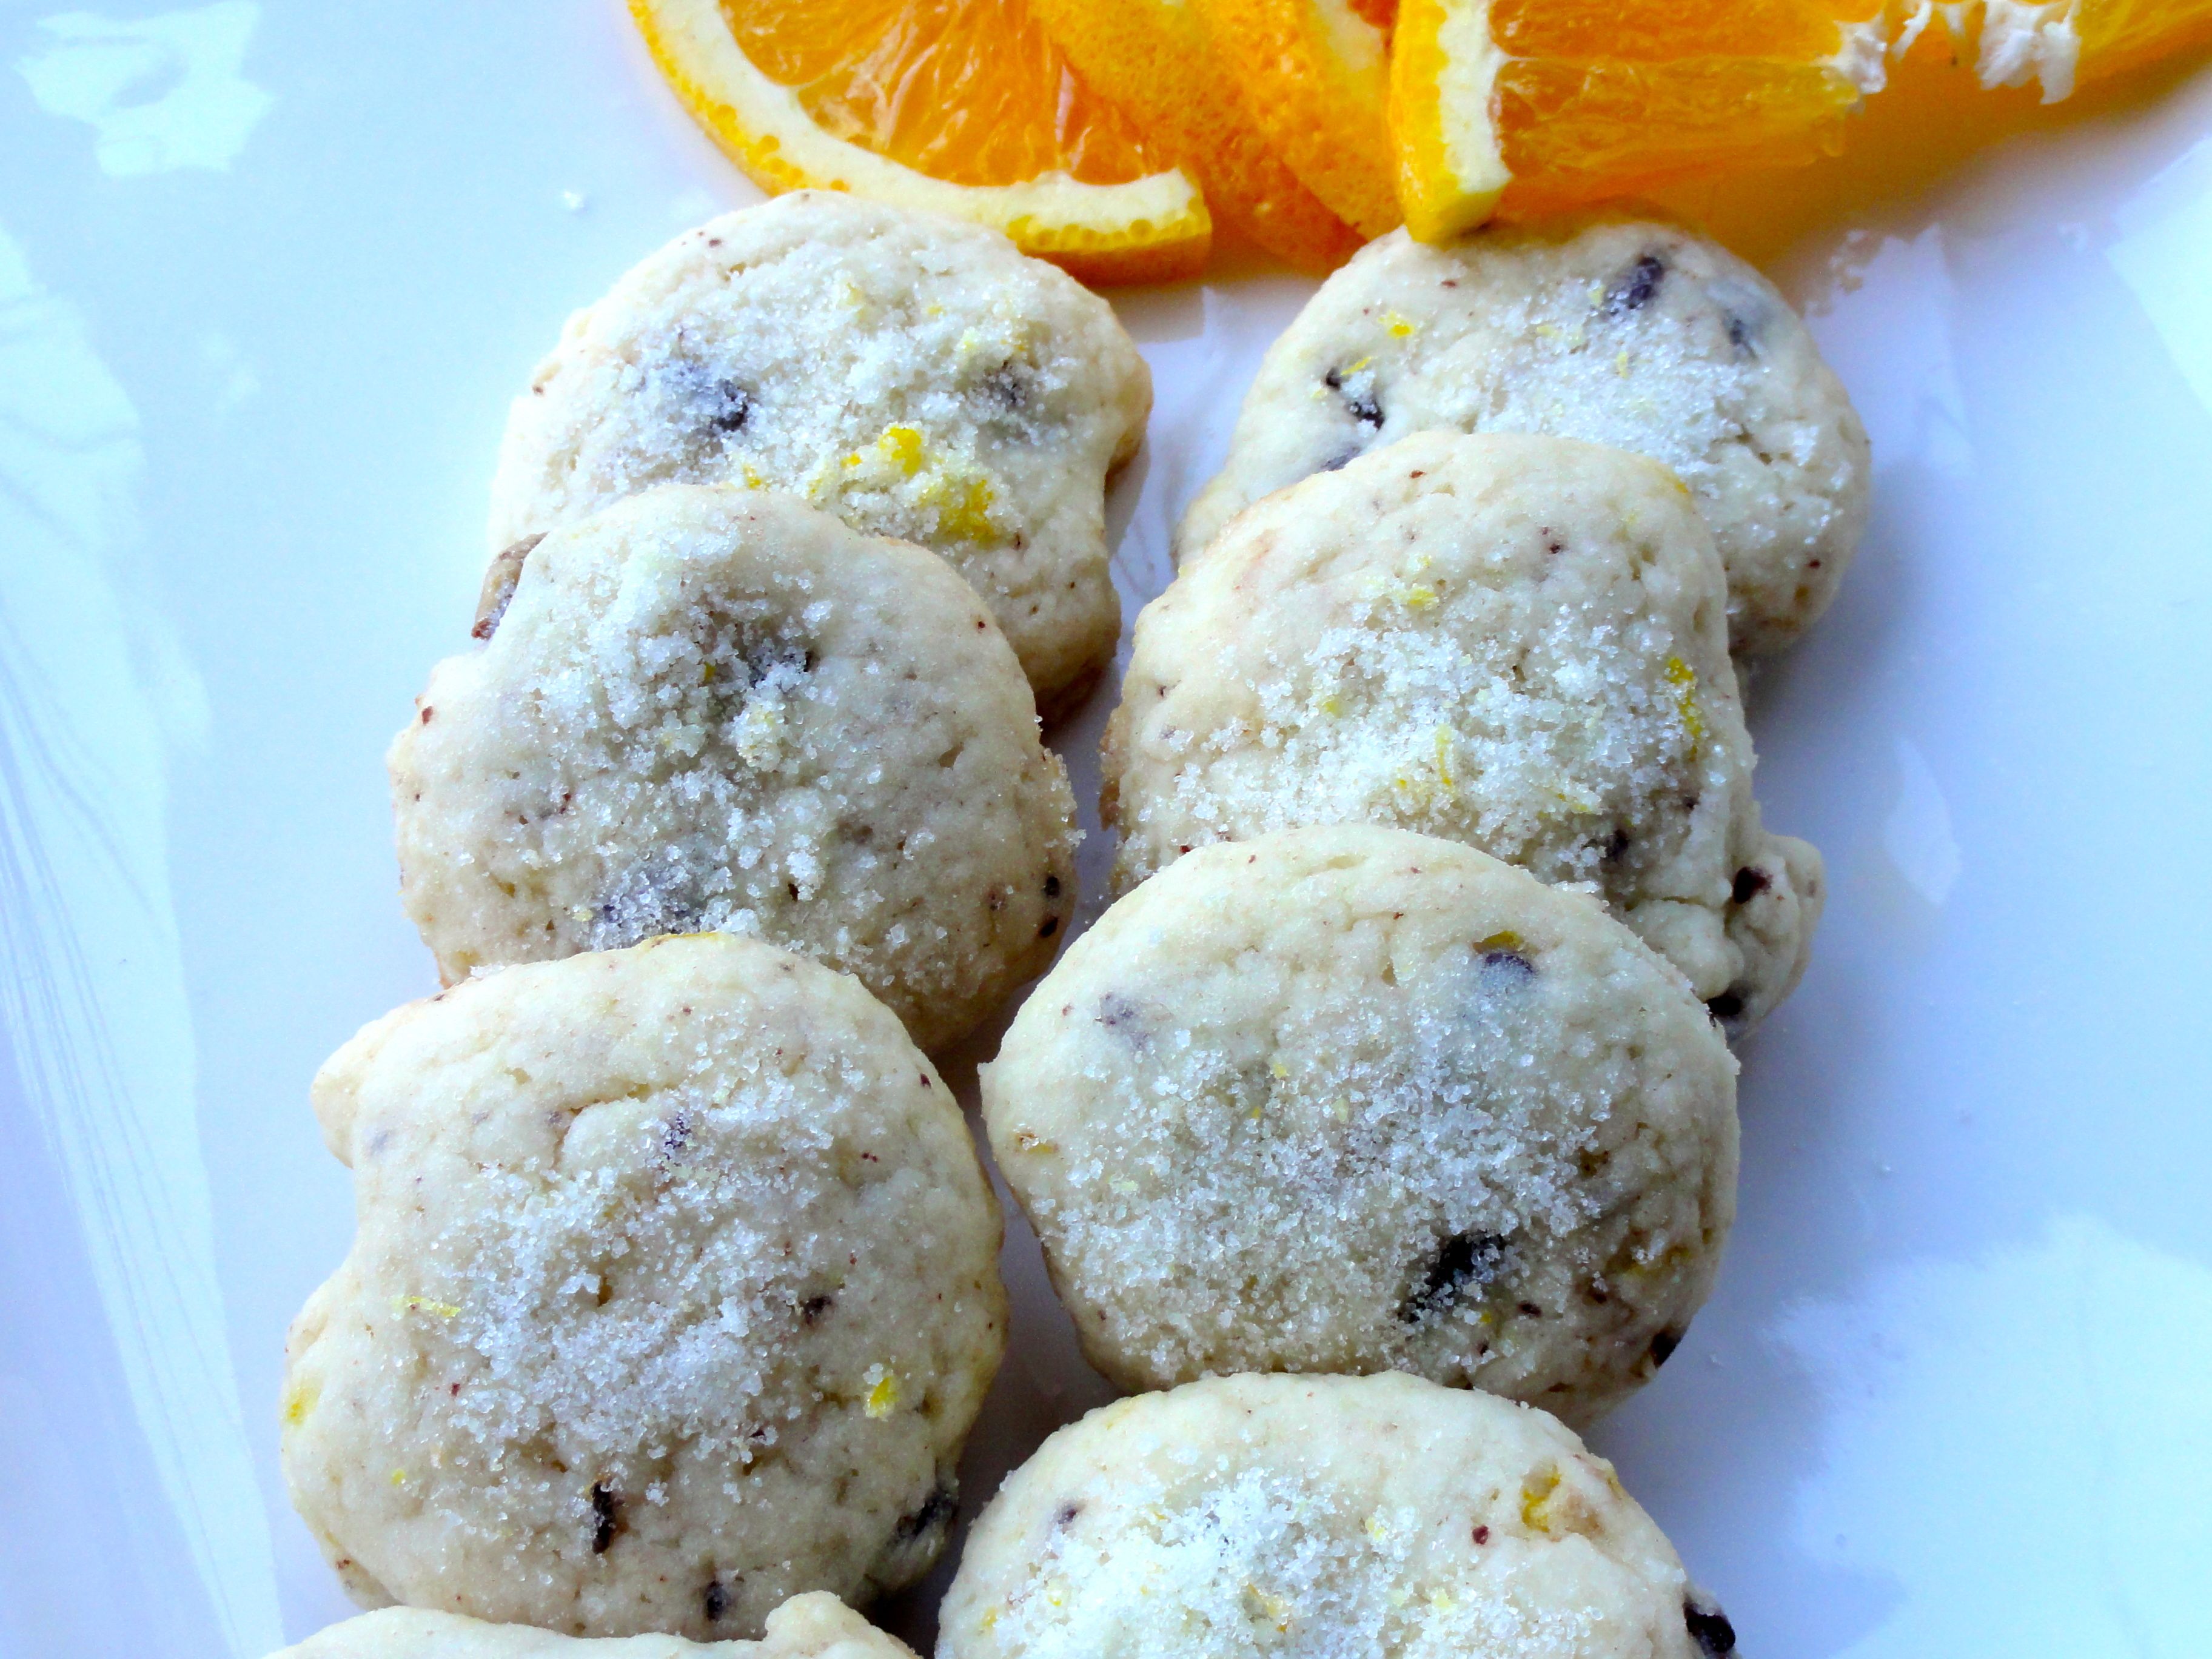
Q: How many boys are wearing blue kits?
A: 0